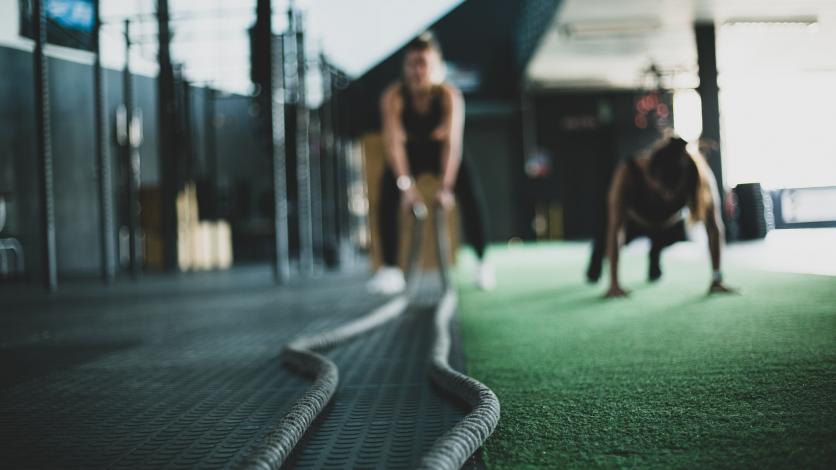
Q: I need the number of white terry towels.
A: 0